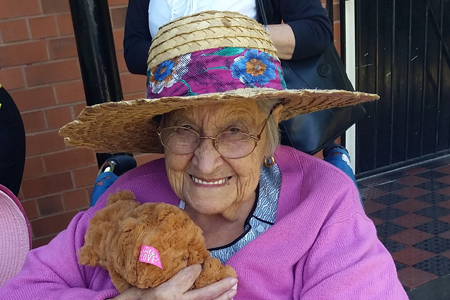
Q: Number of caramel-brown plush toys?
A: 1